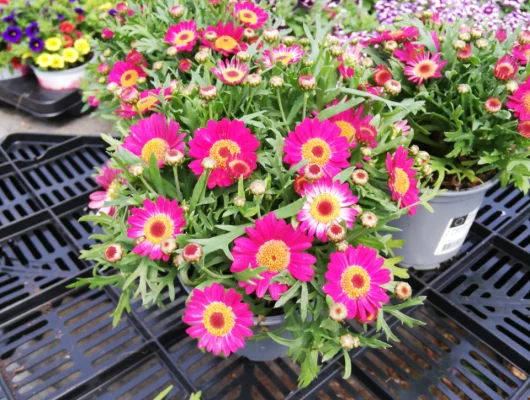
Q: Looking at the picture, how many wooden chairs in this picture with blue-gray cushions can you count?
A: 0